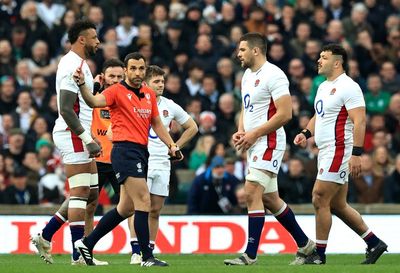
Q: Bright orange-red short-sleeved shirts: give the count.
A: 1